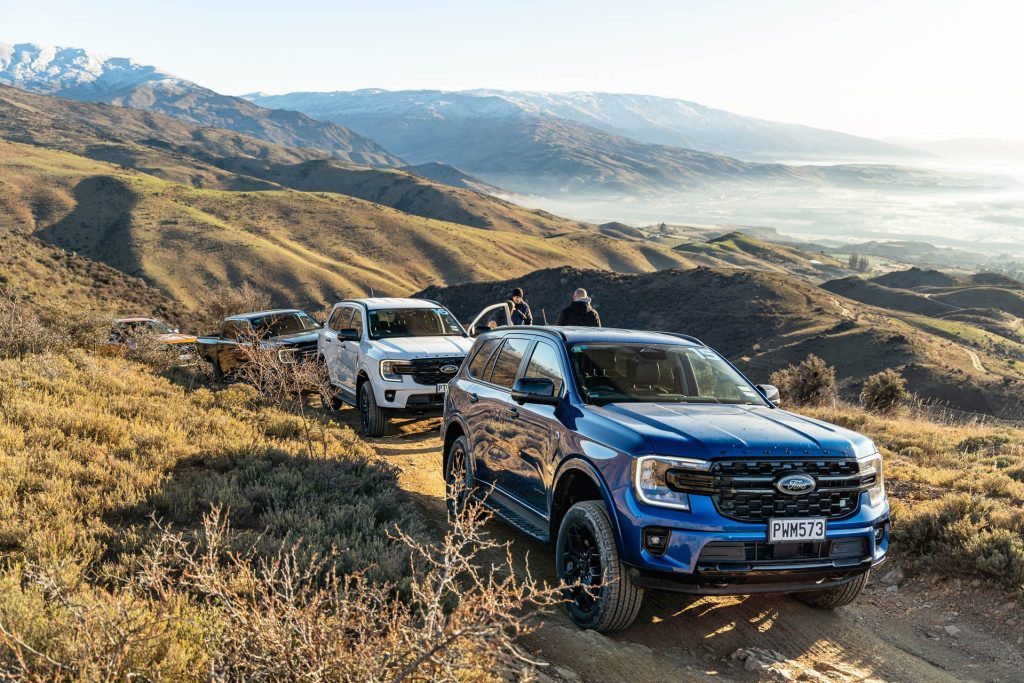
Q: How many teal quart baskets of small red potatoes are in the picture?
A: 0